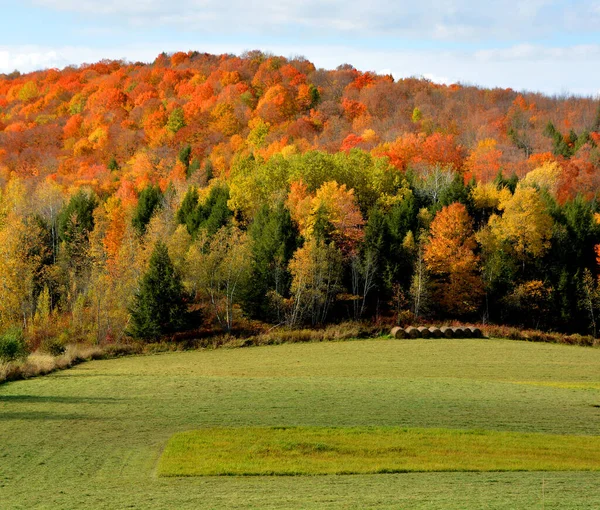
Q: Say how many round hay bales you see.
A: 8